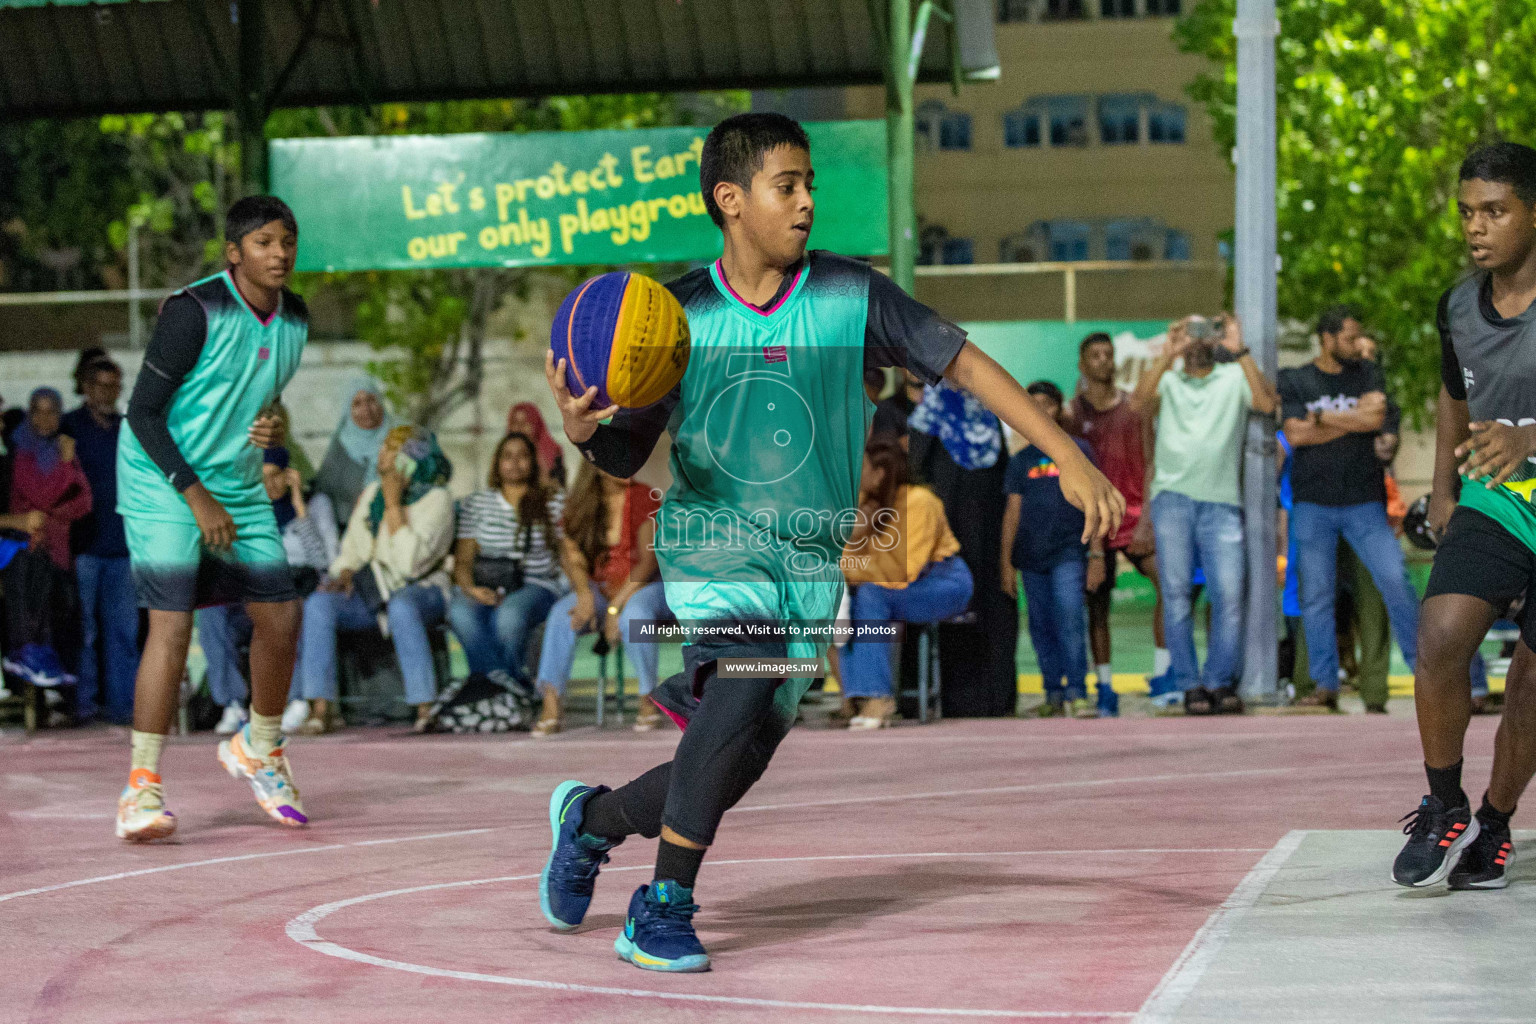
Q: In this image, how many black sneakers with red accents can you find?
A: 2